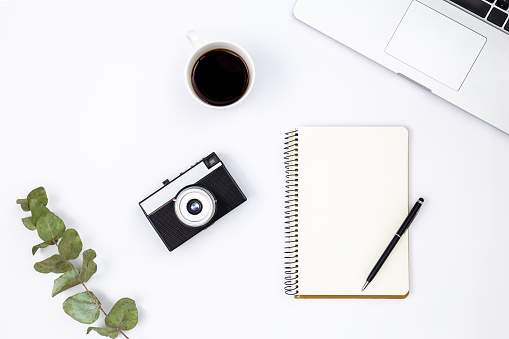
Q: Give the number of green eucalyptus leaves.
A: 13